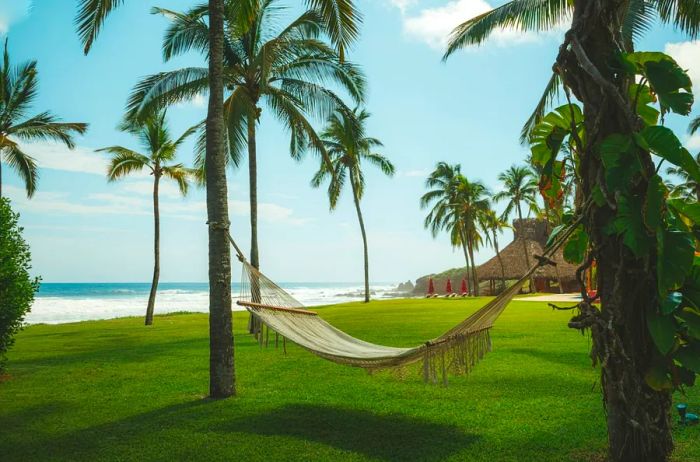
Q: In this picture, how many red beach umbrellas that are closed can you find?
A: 3